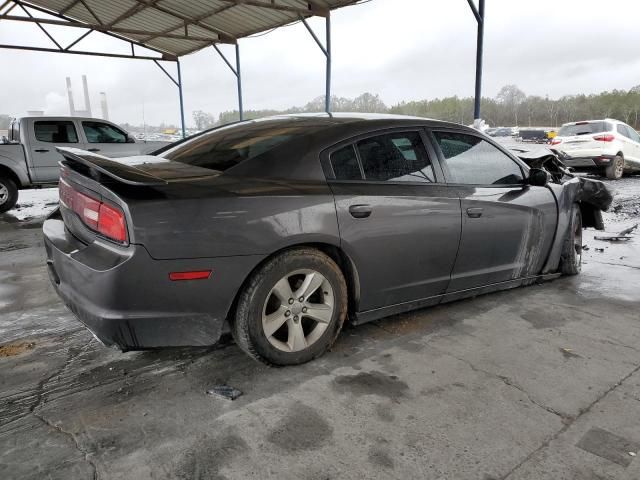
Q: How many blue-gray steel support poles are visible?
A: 4